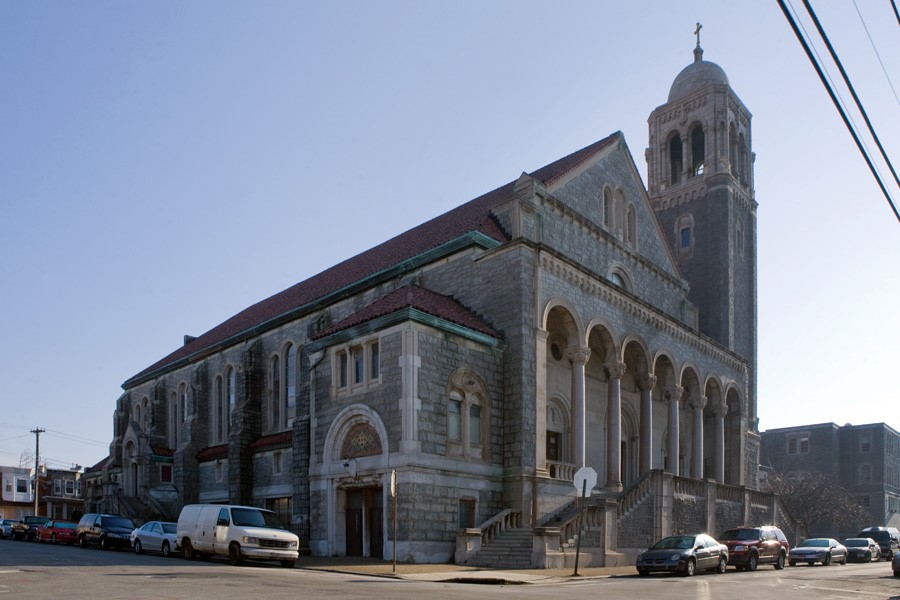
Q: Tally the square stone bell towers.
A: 1